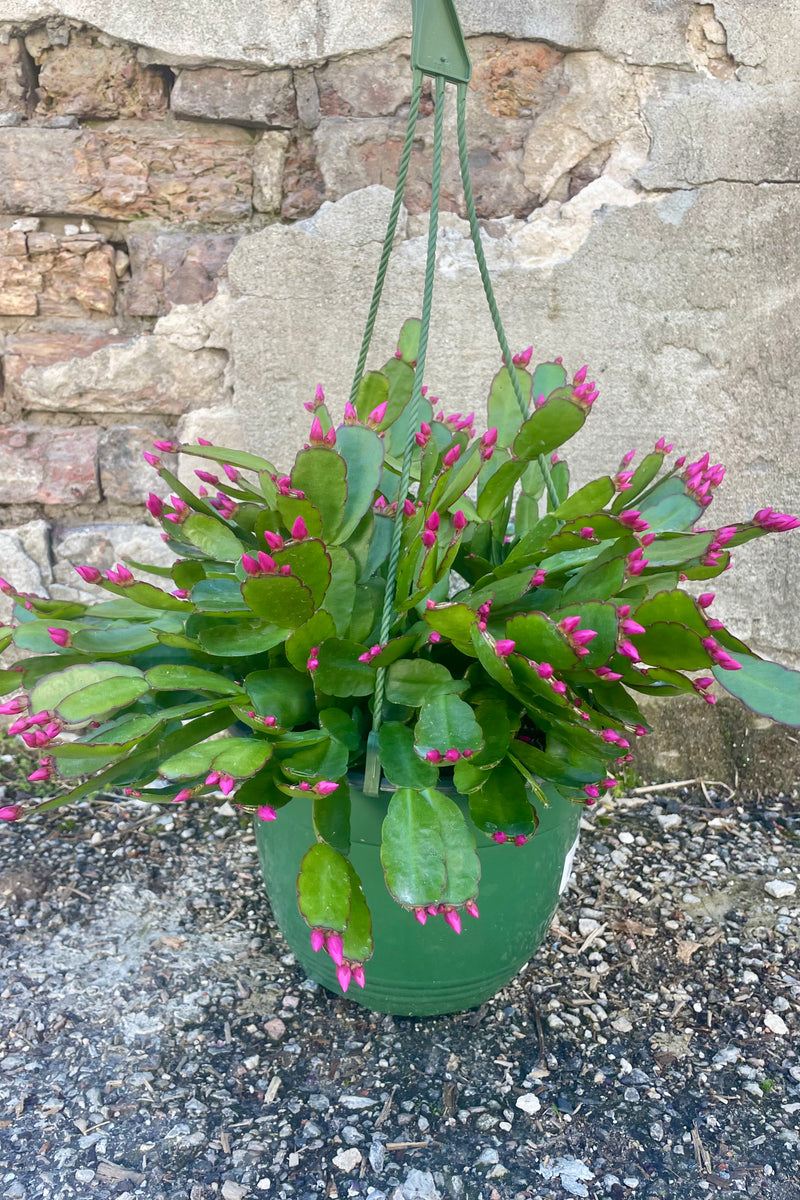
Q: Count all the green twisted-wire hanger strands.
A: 3